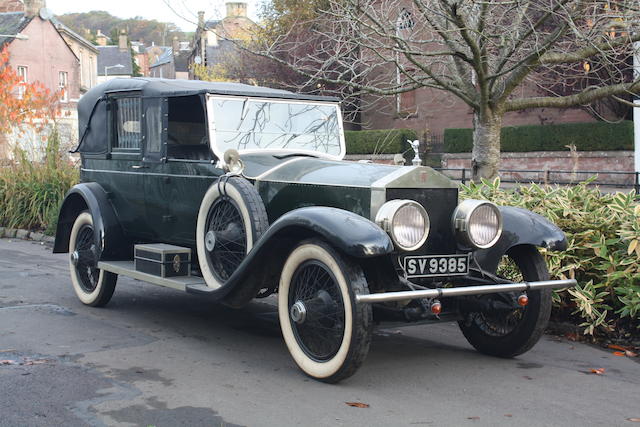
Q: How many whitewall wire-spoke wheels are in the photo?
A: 3